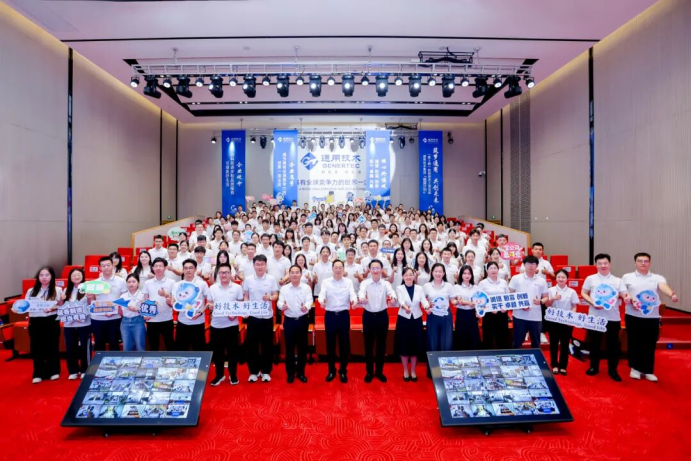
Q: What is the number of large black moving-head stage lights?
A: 12